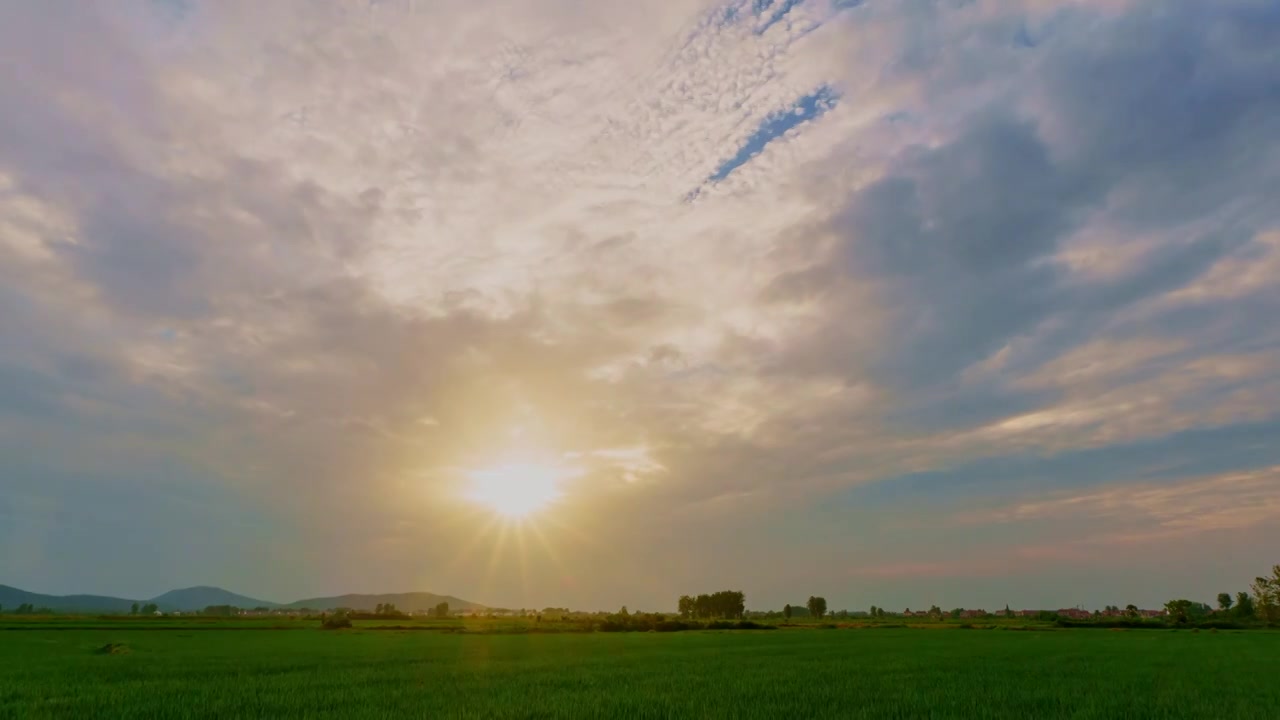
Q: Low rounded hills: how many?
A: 3